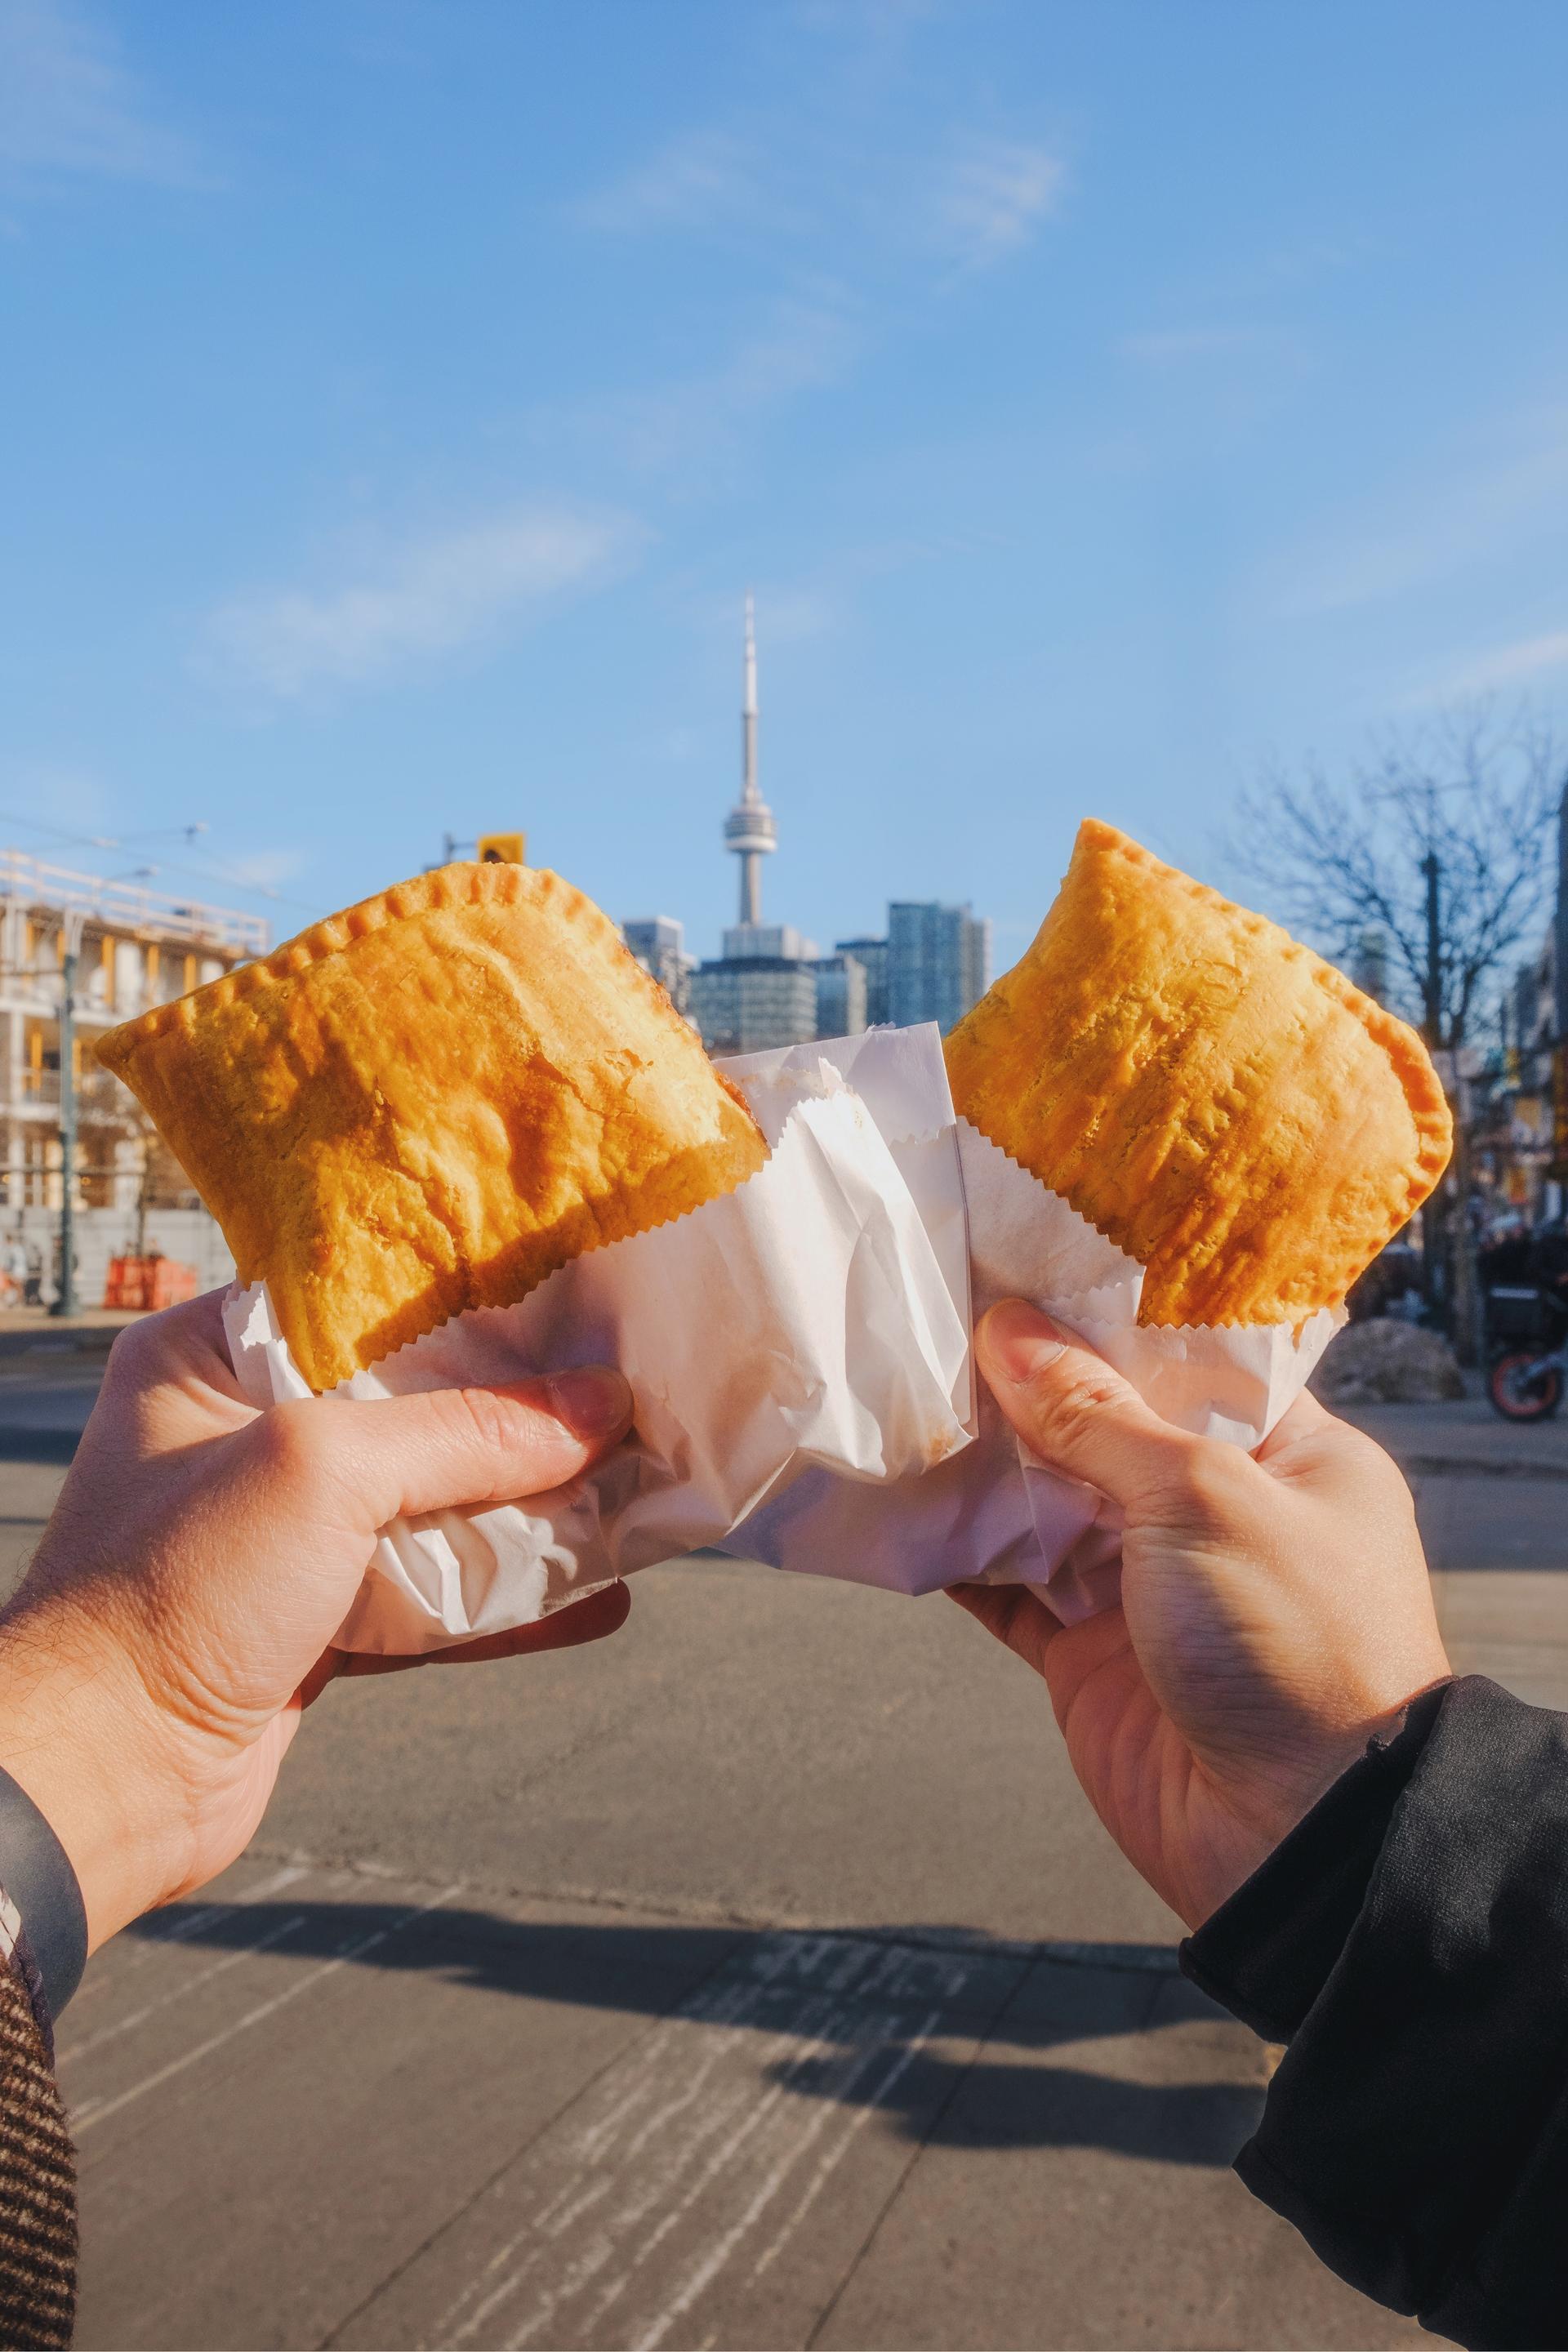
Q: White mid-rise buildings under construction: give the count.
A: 1